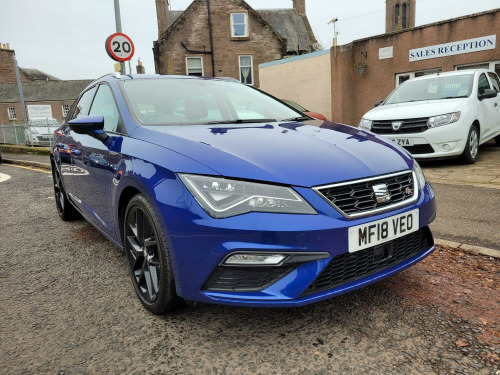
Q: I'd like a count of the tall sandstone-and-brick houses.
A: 1